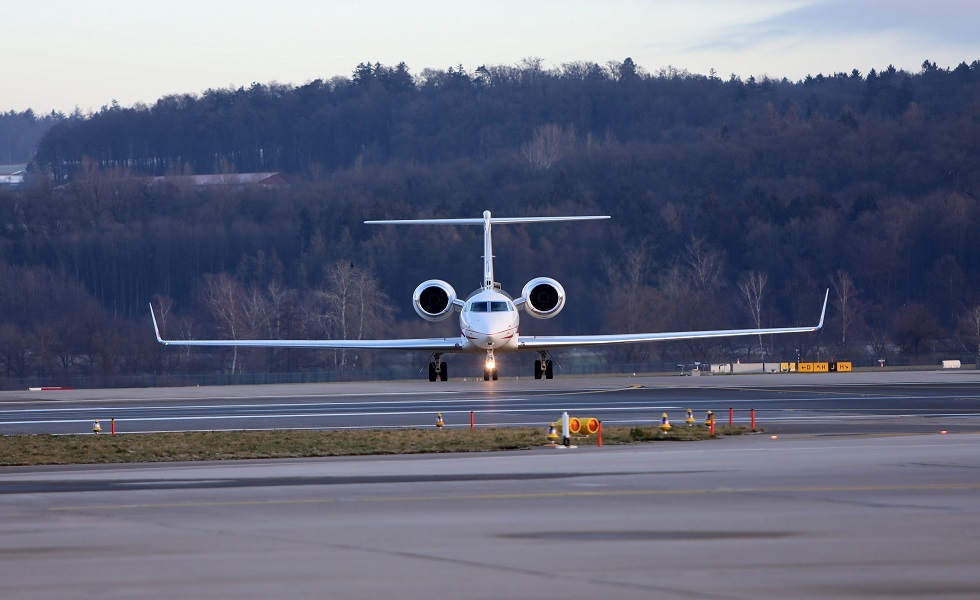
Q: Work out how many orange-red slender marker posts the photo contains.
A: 6